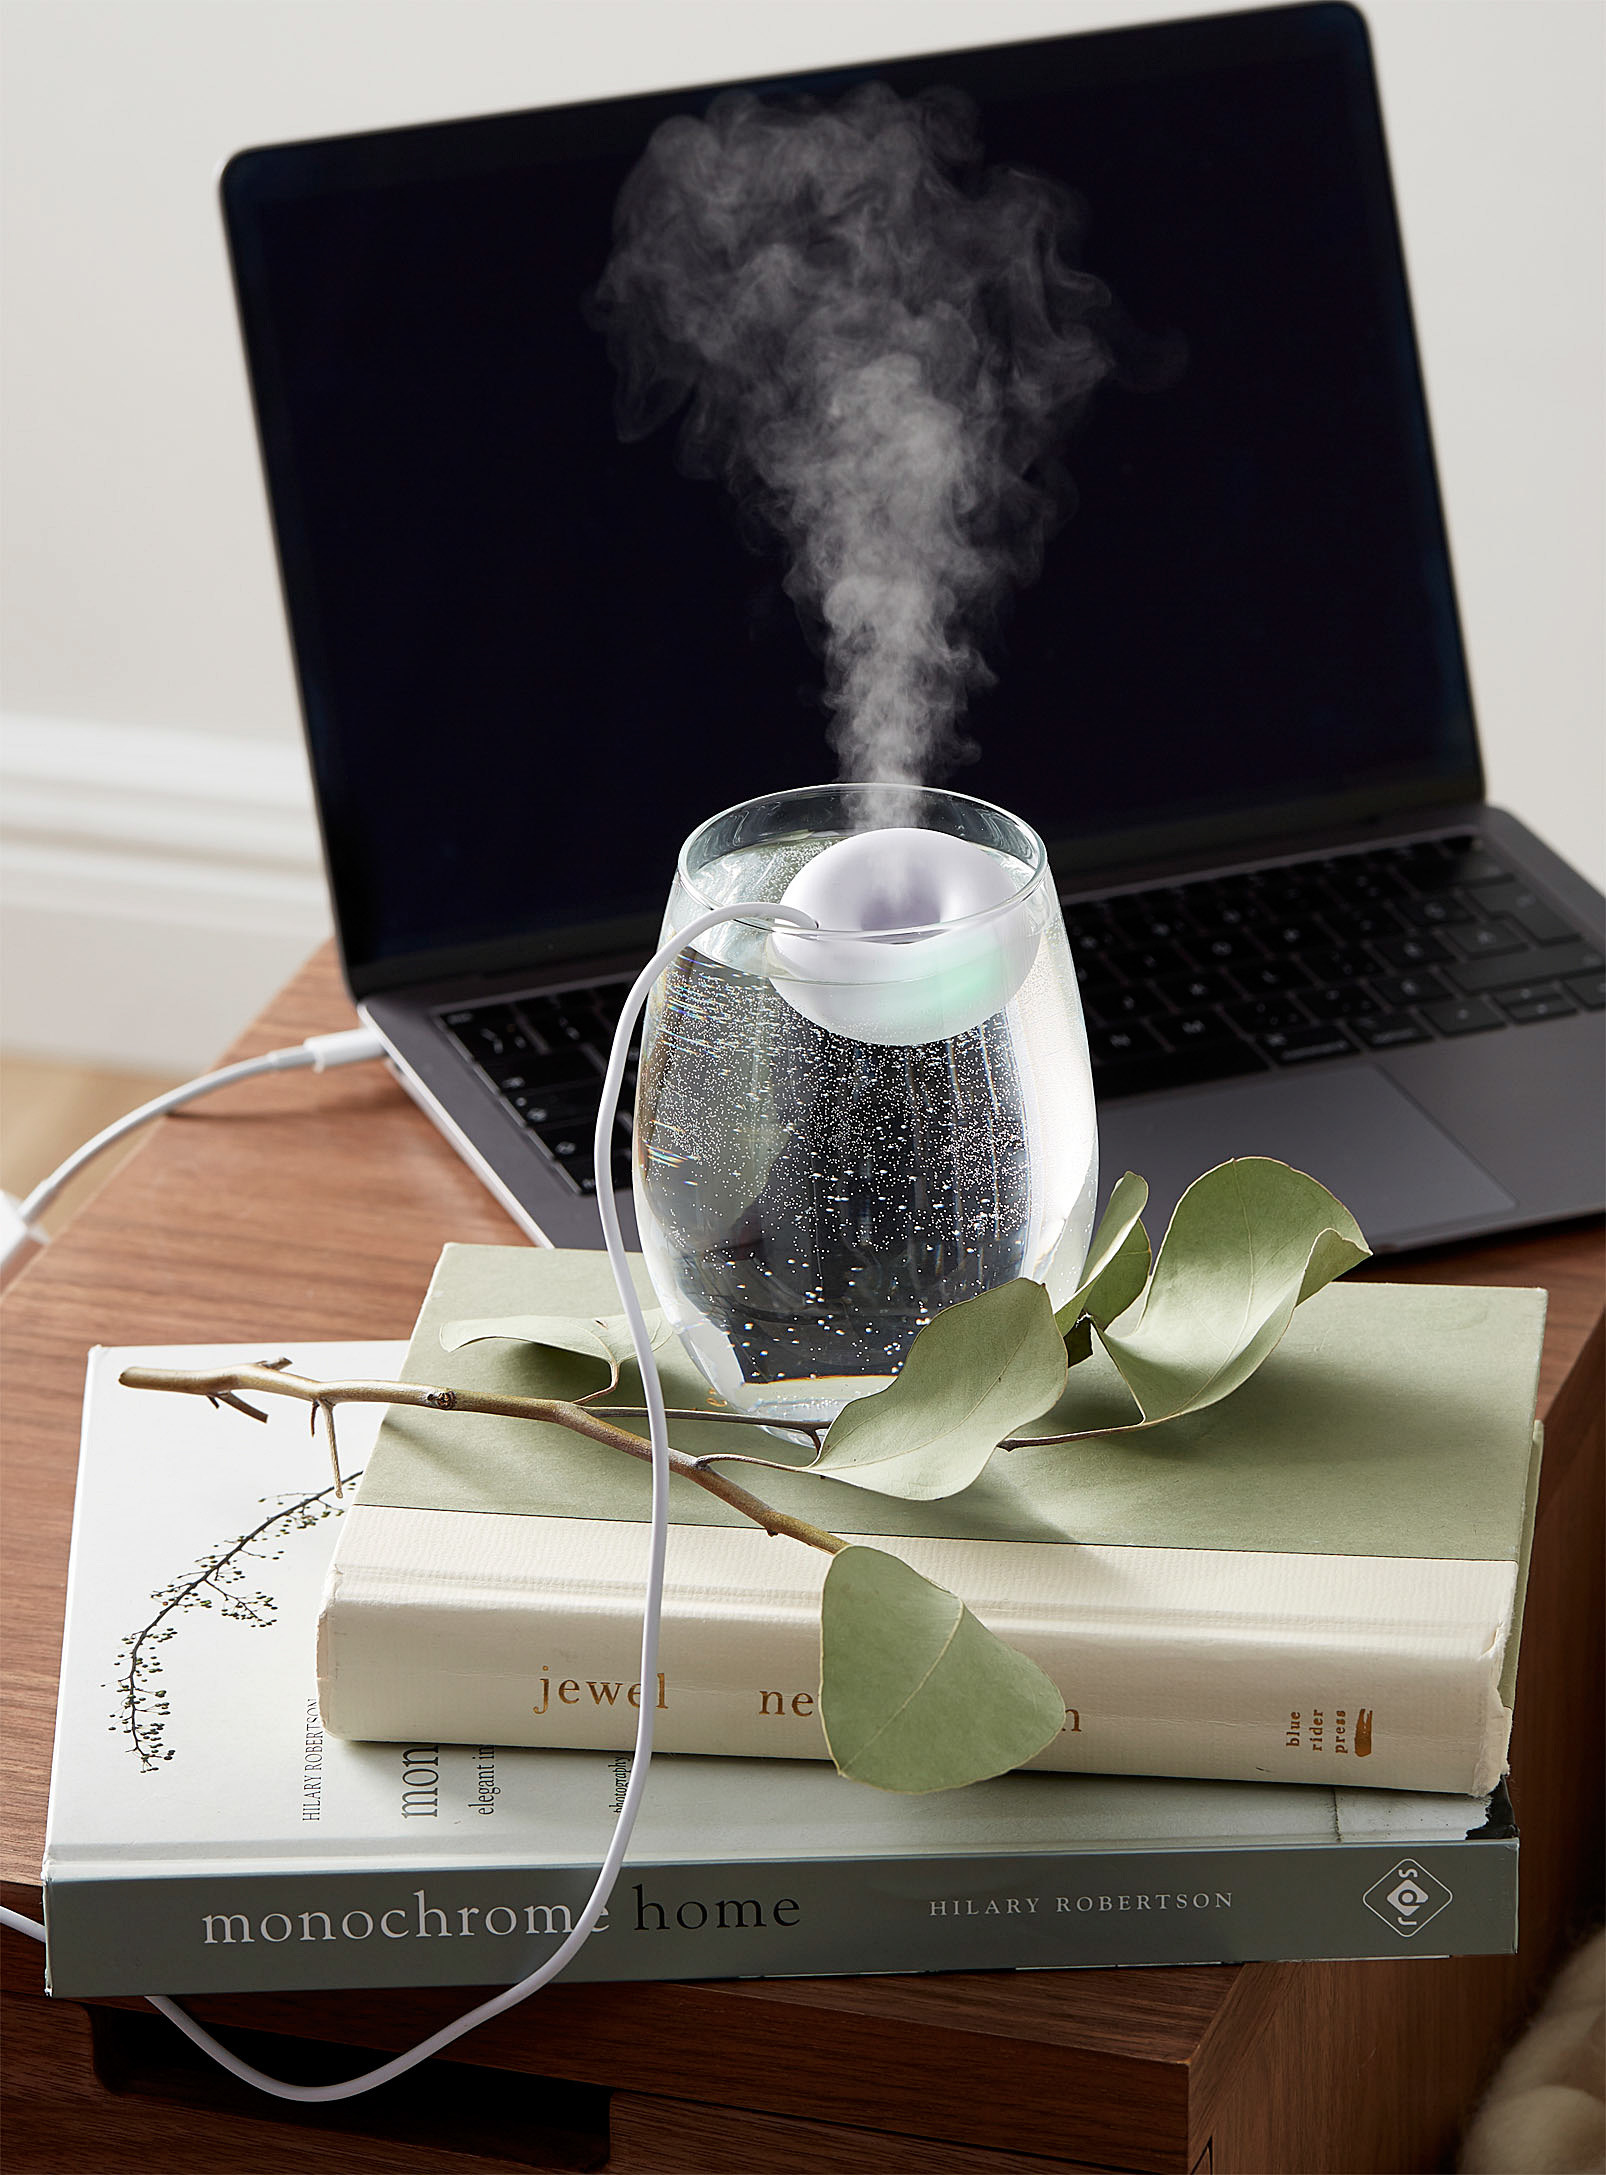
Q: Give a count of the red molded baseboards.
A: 0